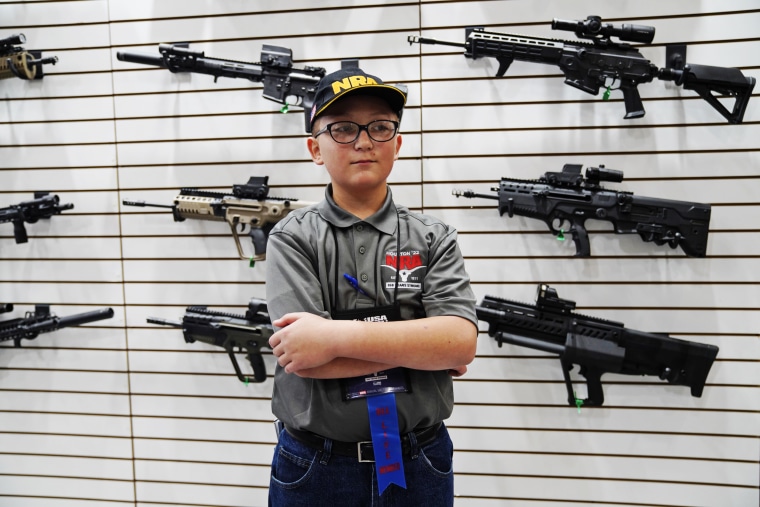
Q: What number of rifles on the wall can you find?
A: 9